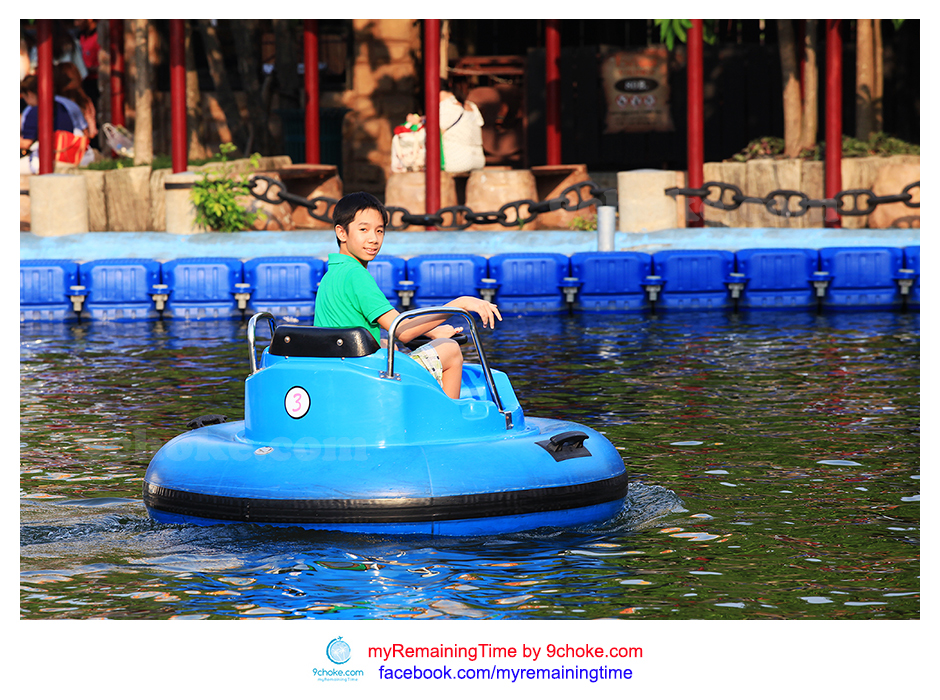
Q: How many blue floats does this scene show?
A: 12